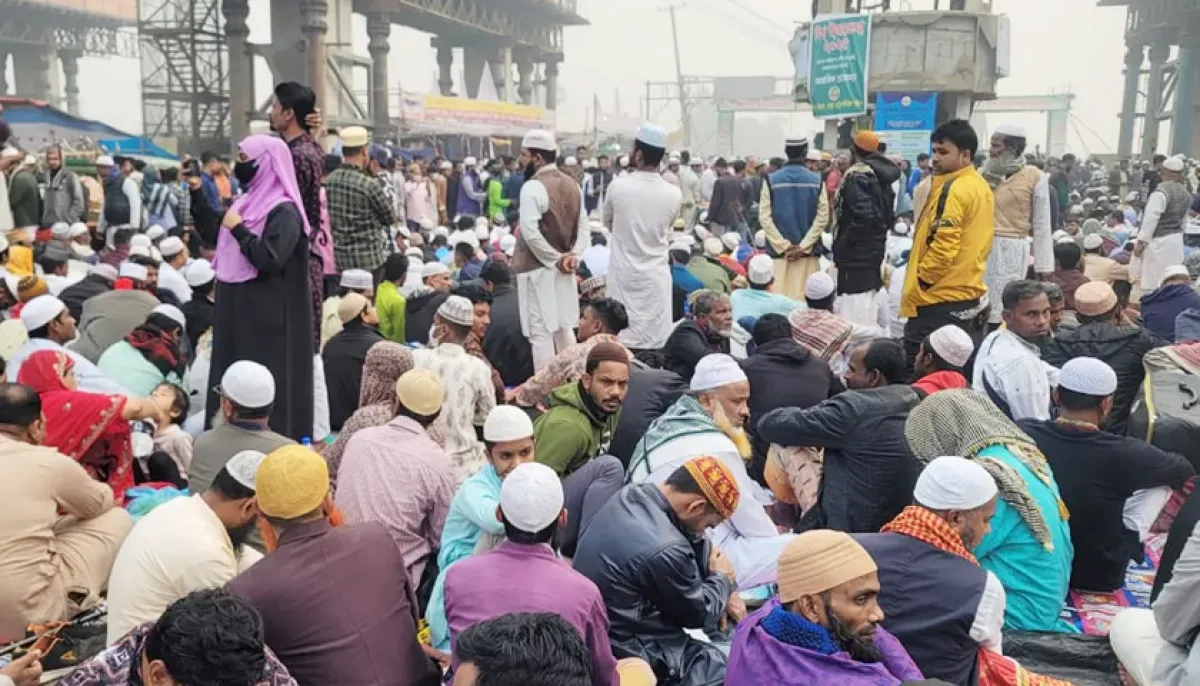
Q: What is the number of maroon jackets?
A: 1